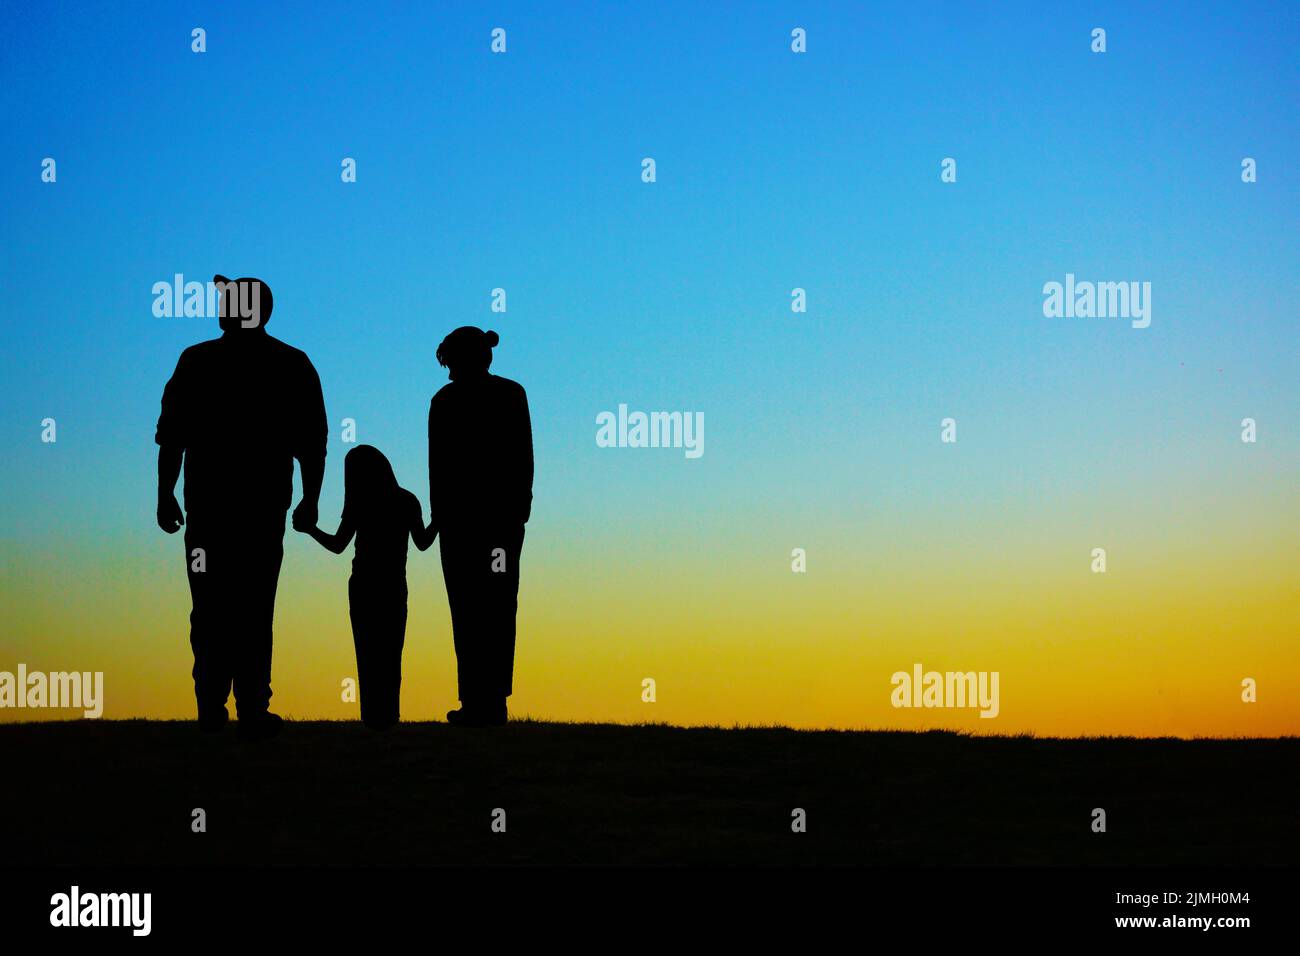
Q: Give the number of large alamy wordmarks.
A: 6